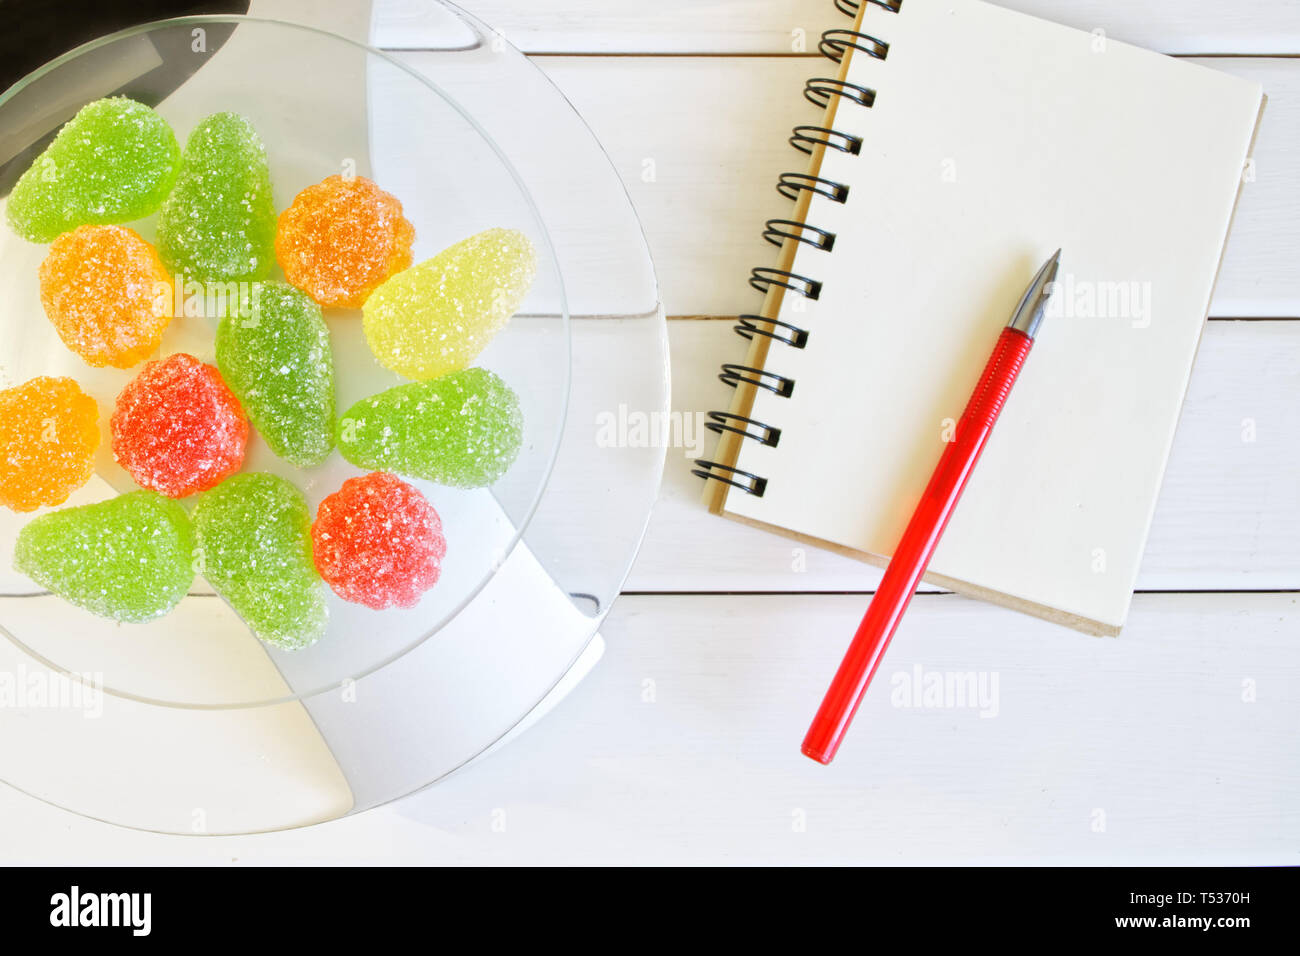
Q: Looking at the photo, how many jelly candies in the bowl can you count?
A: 12